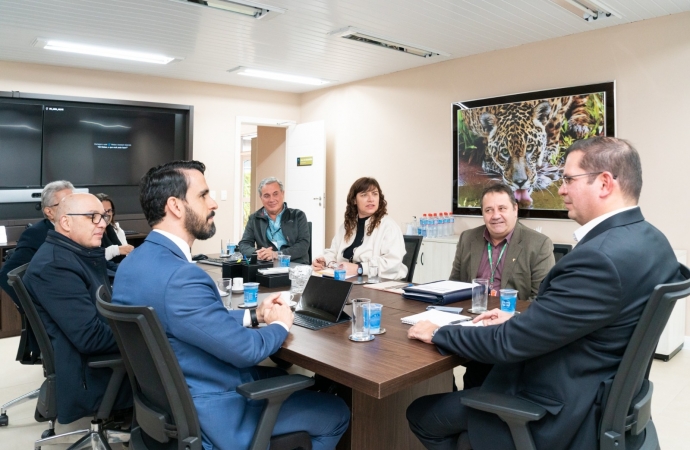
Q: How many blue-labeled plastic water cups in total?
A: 6